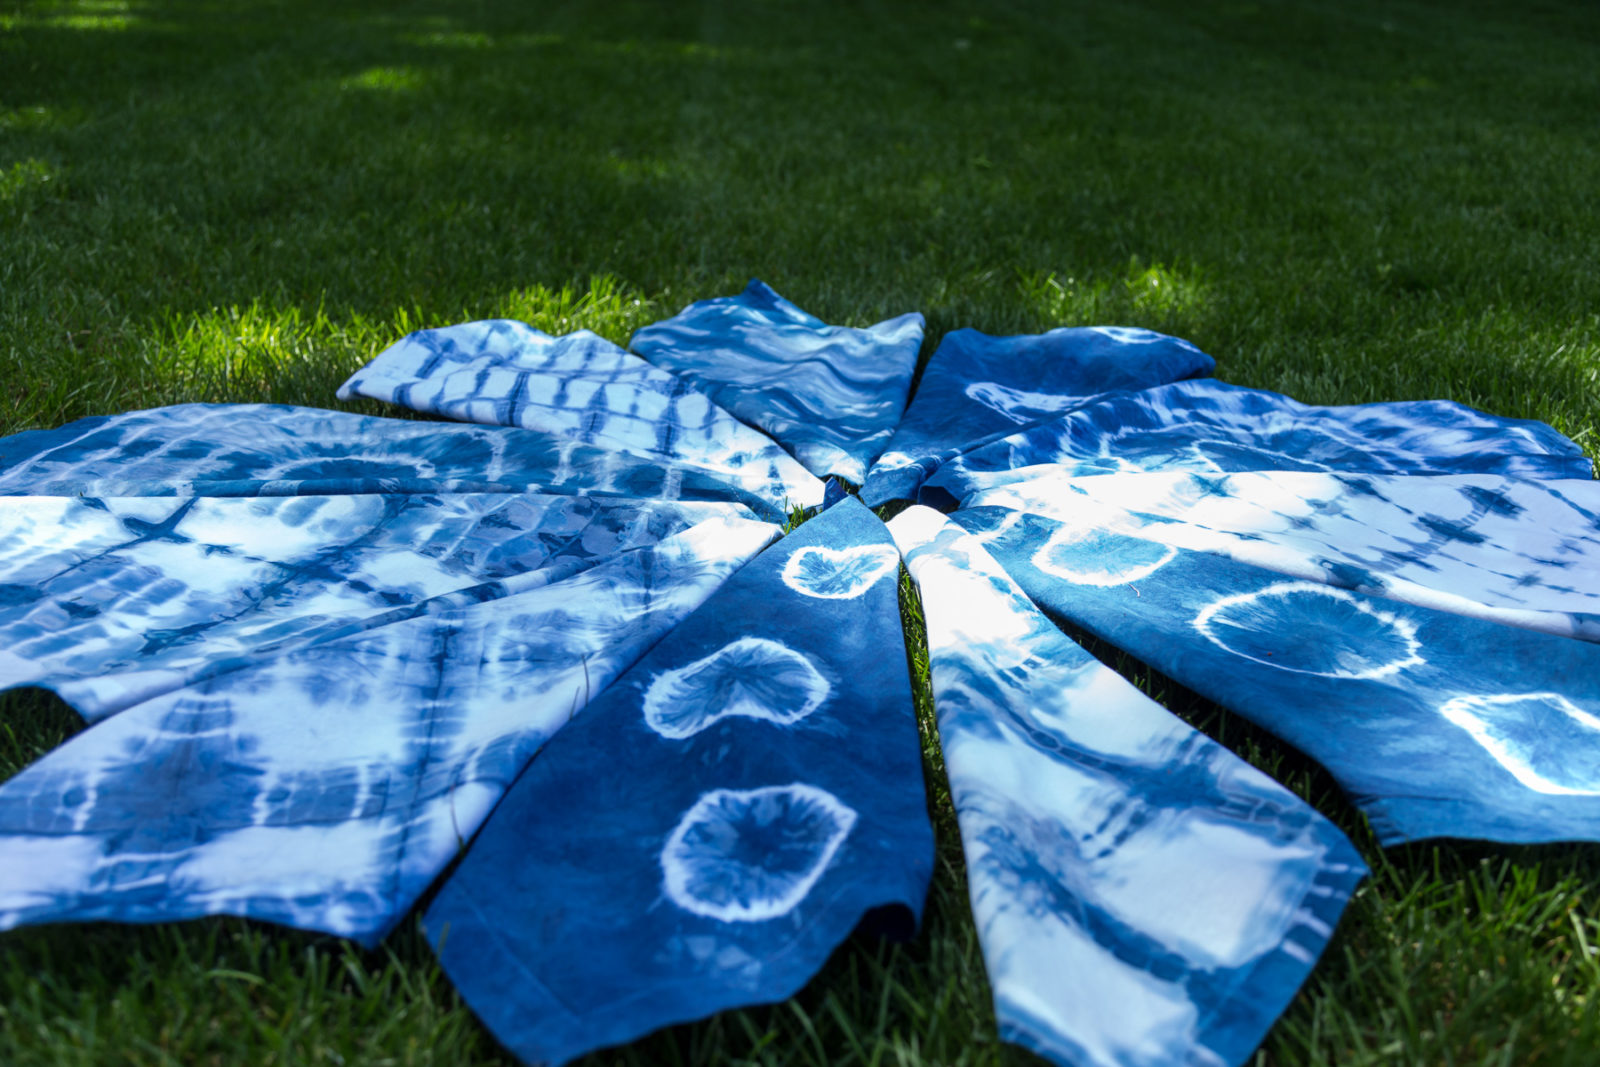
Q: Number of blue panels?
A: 11